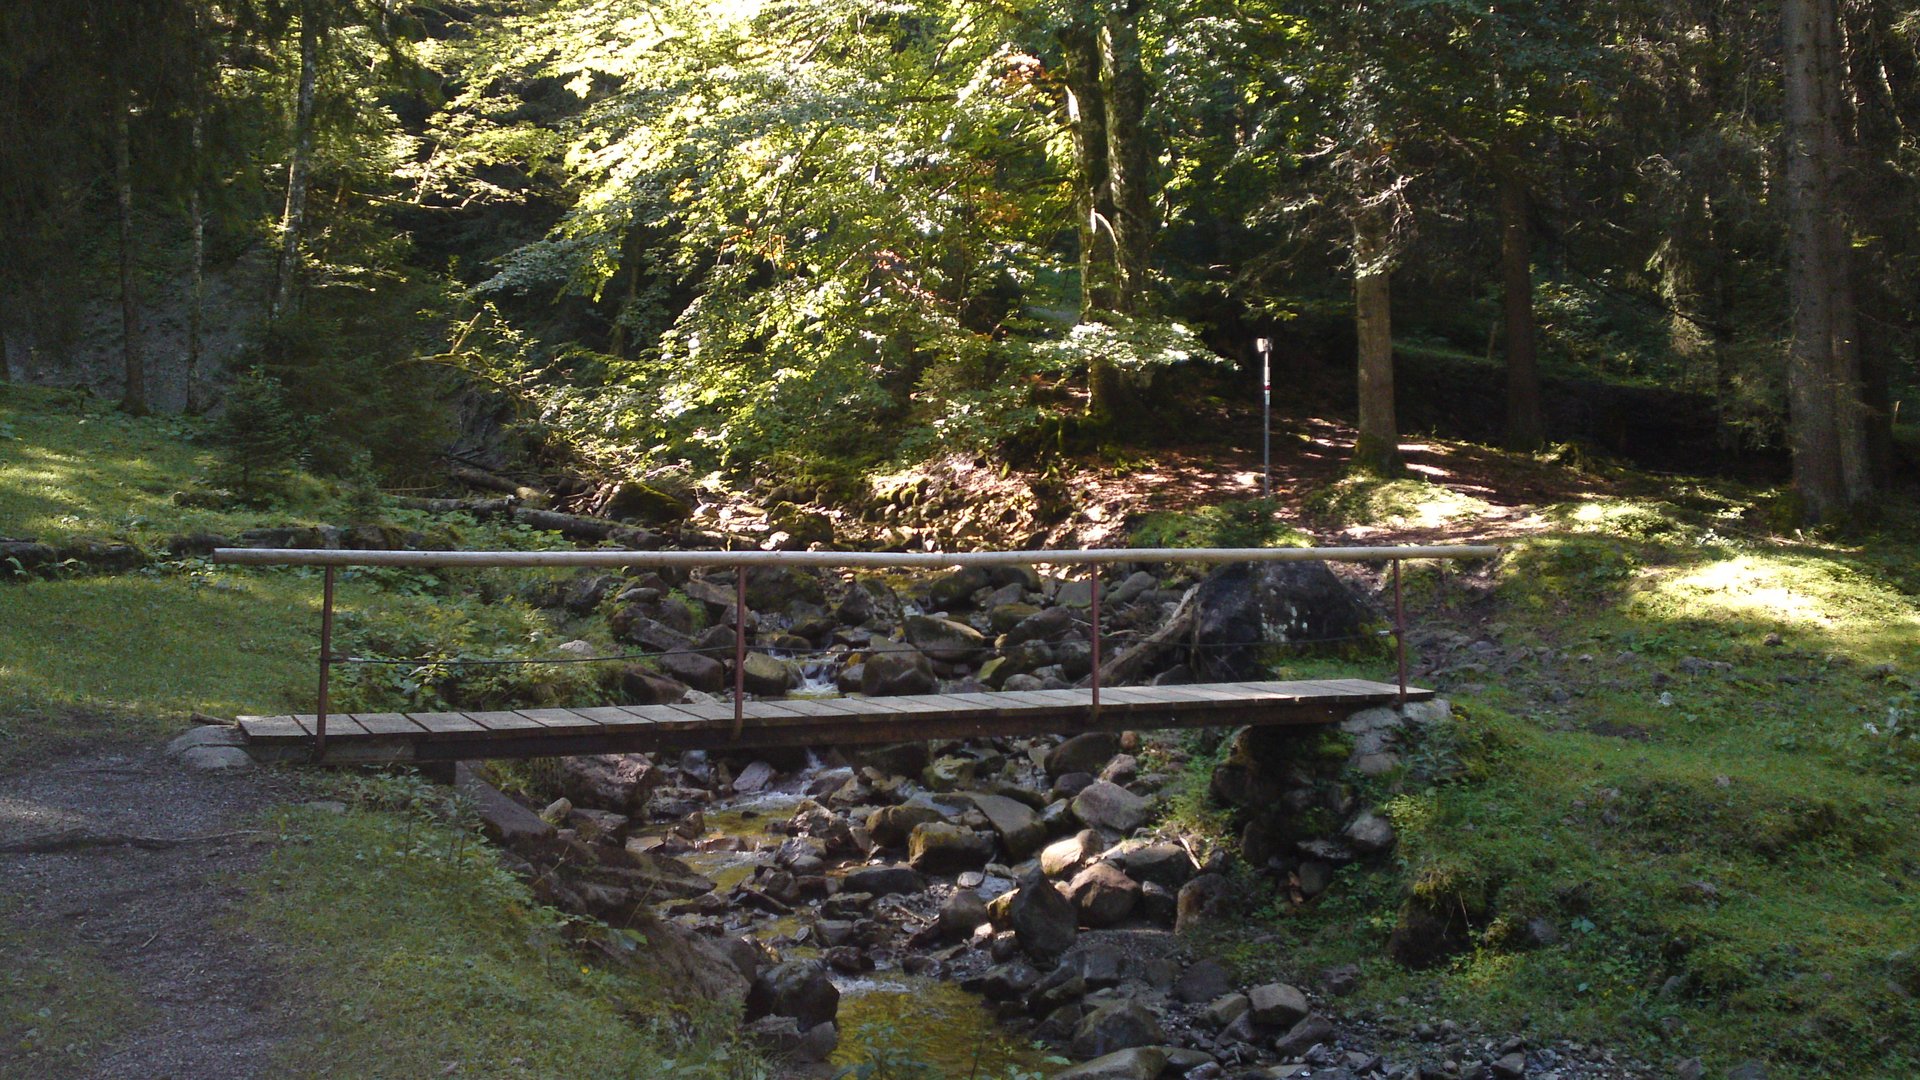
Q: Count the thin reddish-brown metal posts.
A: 4